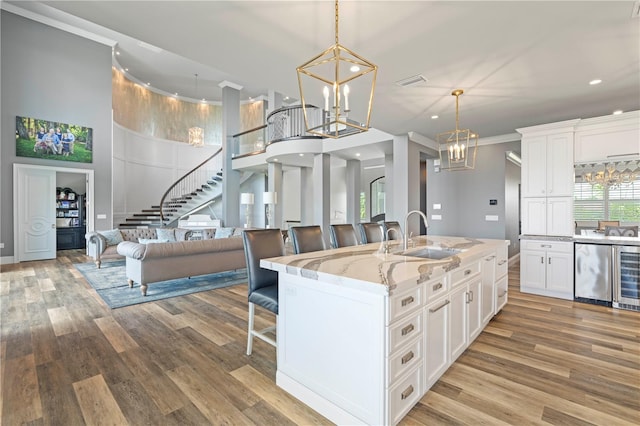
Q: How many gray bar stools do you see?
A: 5